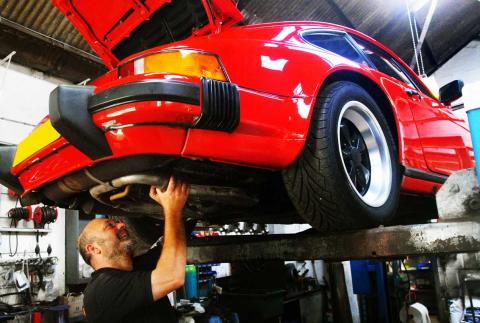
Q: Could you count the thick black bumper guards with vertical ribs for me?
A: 1